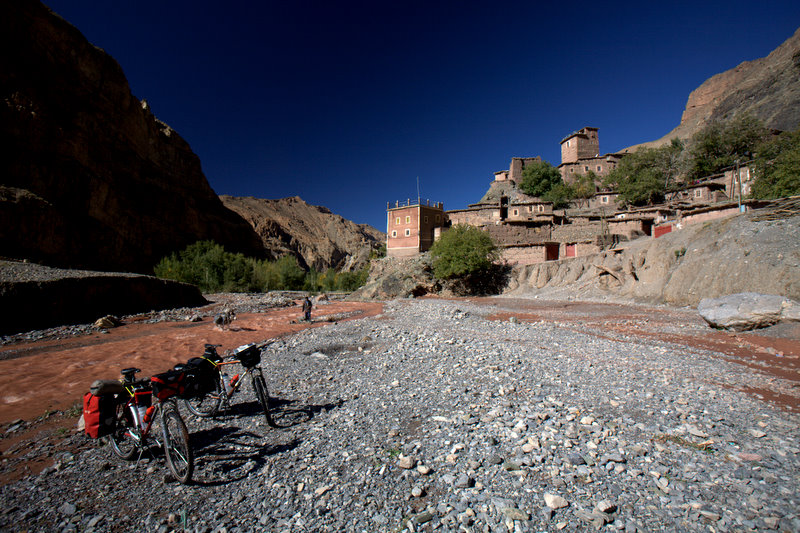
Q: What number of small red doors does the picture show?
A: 3